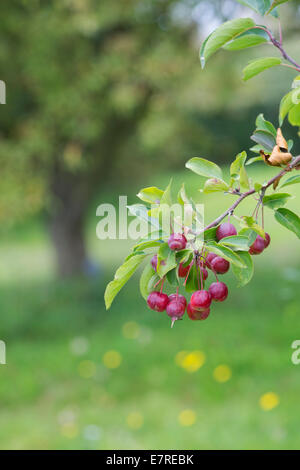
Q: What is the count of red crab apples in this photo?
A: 15